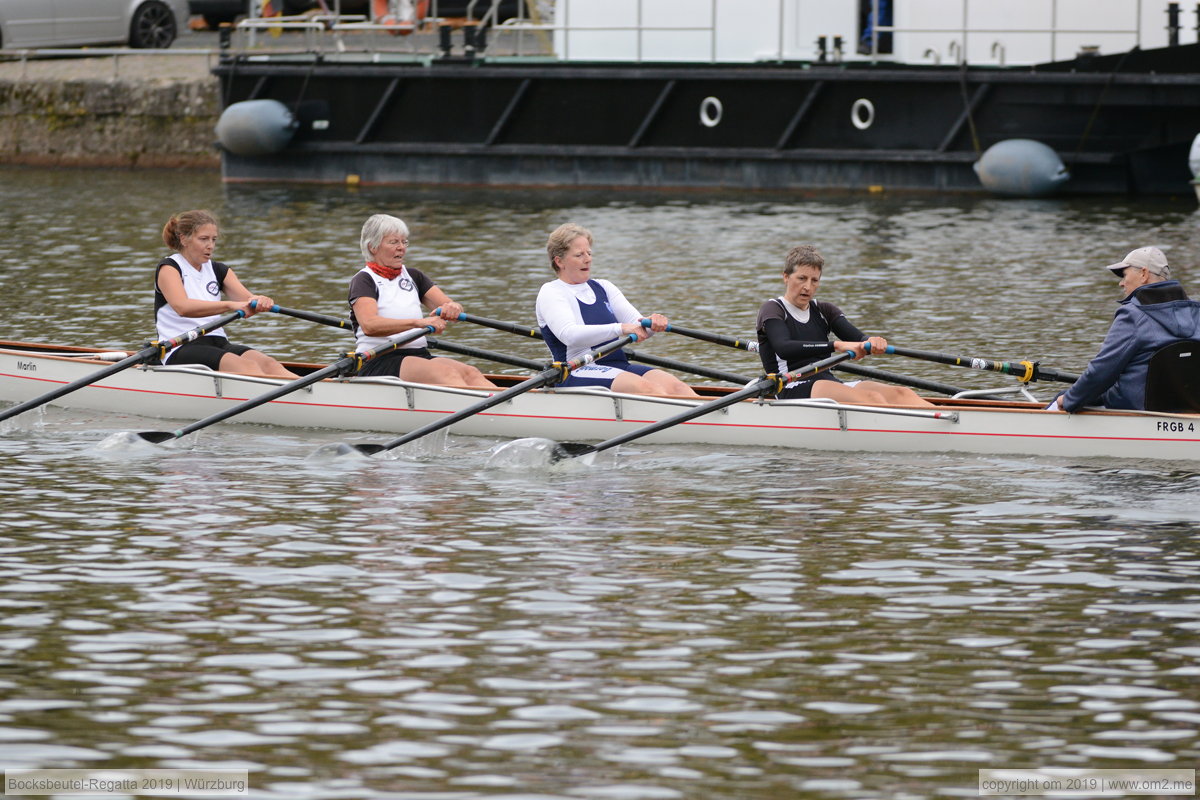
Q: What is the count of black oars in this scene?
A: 8